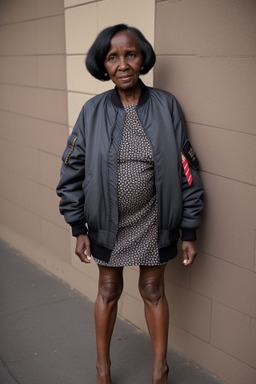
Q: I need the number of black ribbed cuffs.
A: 2